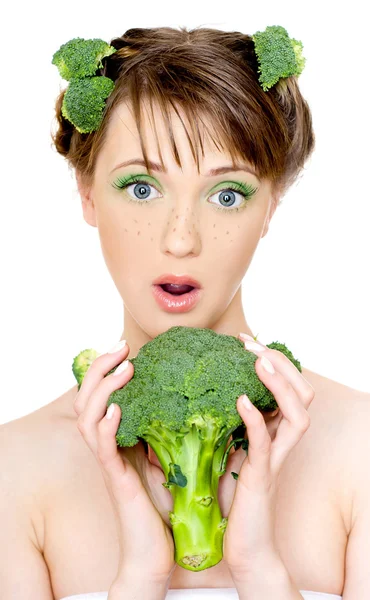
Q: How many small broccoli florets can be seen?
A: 3